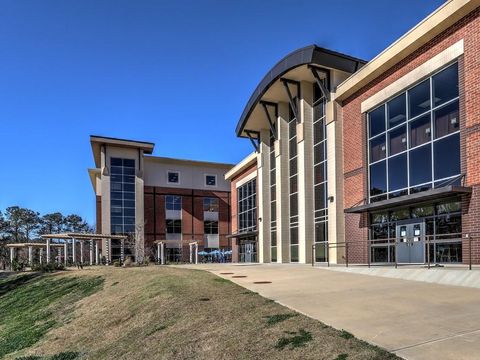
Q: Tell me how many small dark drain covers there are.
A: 3